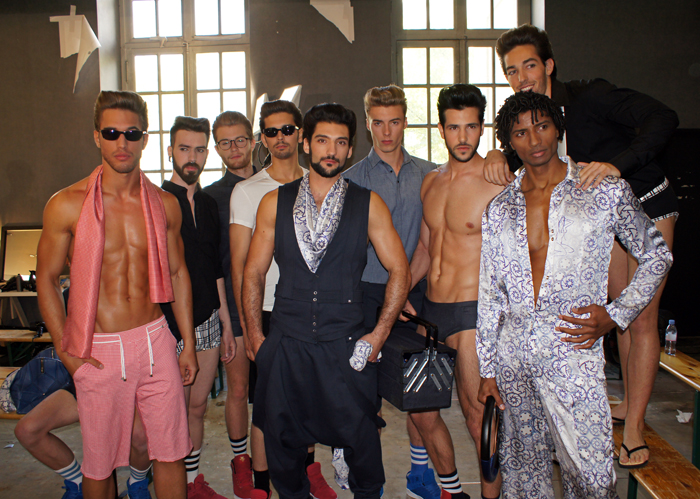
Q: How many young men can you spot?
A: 9